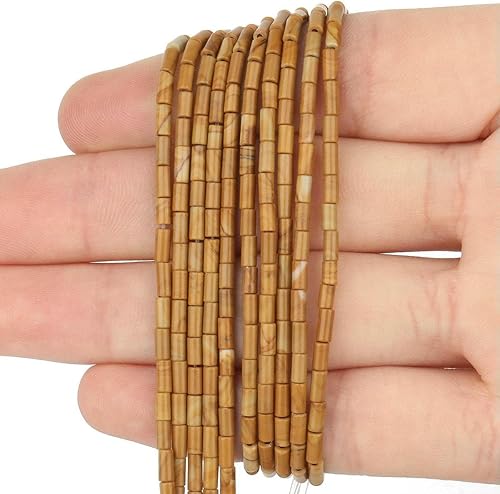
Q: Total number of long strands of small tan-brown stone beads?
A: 10